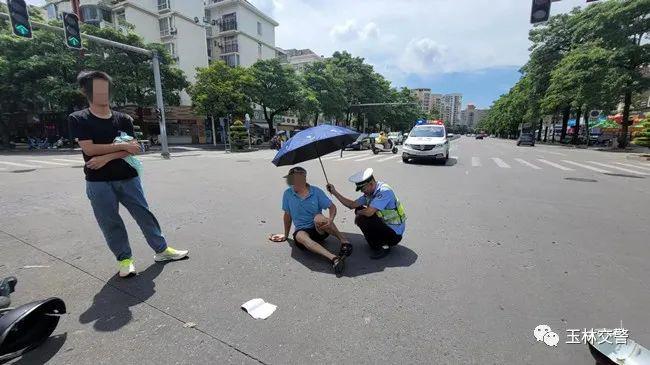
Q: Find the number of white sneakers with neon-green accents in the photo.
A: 2